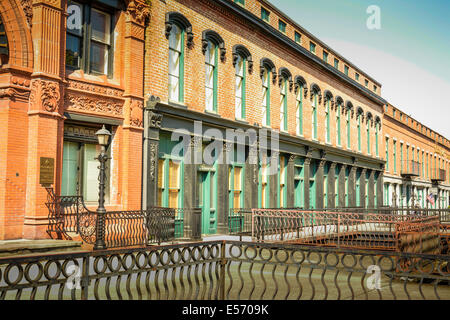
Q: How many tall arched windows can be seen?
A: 13